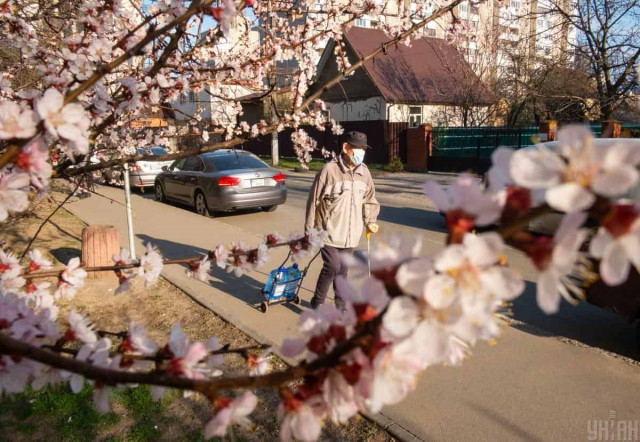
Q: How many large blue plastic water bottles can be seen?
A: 2